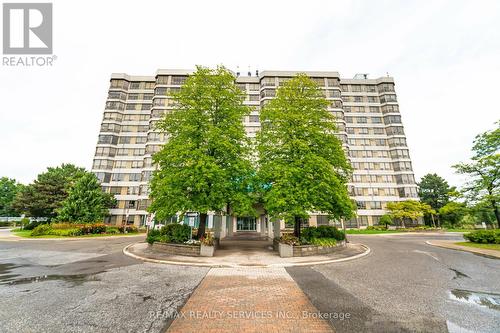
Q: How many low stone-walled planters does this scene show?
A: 2